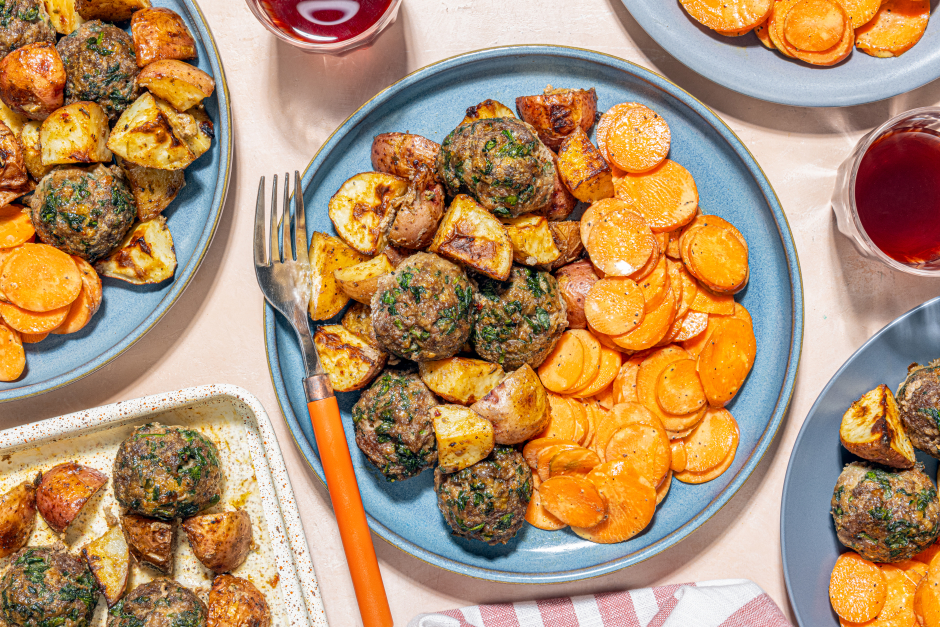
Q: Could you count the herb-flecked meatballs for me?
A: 13